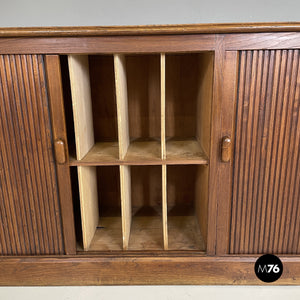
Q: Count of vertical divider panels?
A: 6